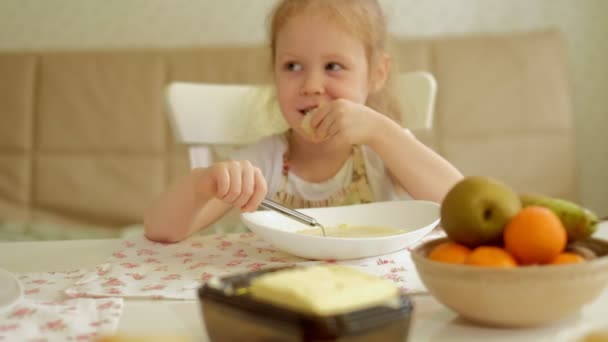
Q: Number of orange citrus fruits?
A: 4